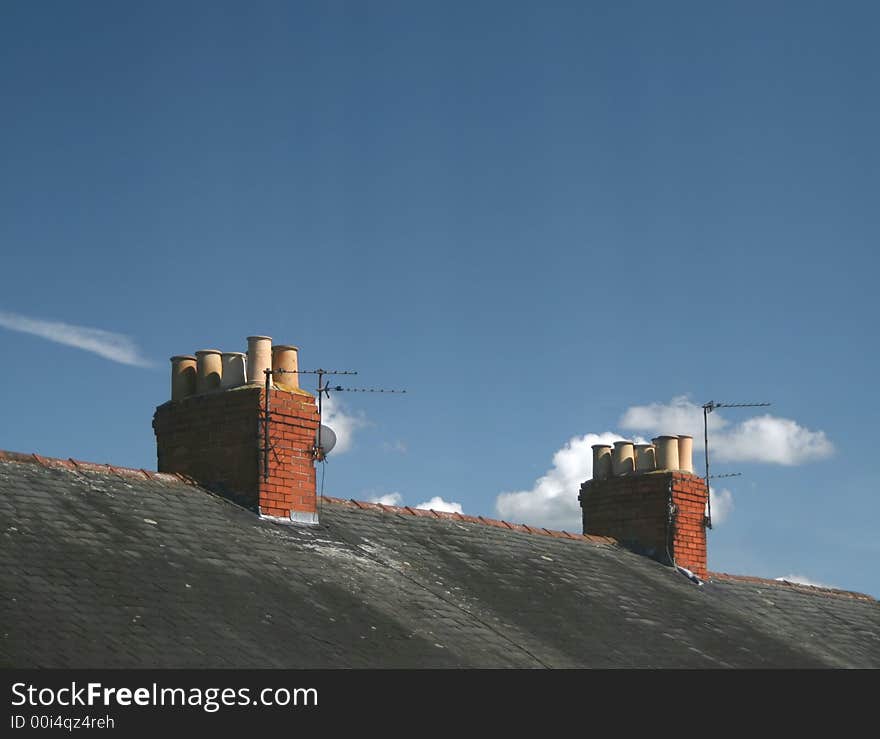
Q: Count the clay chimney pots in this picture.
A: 10